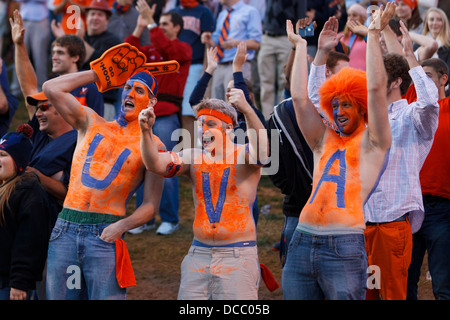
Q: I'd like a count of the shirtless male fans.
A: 3